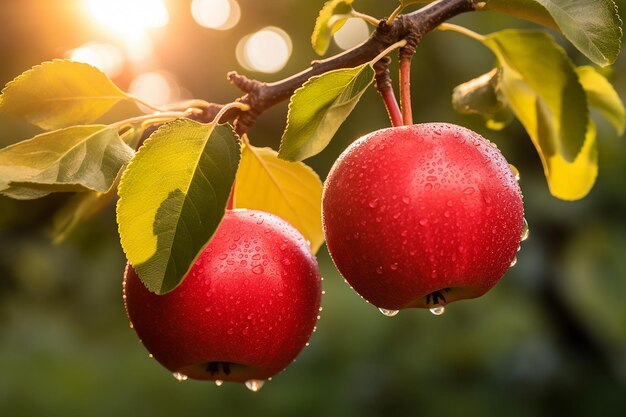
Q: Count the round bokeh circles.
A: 5